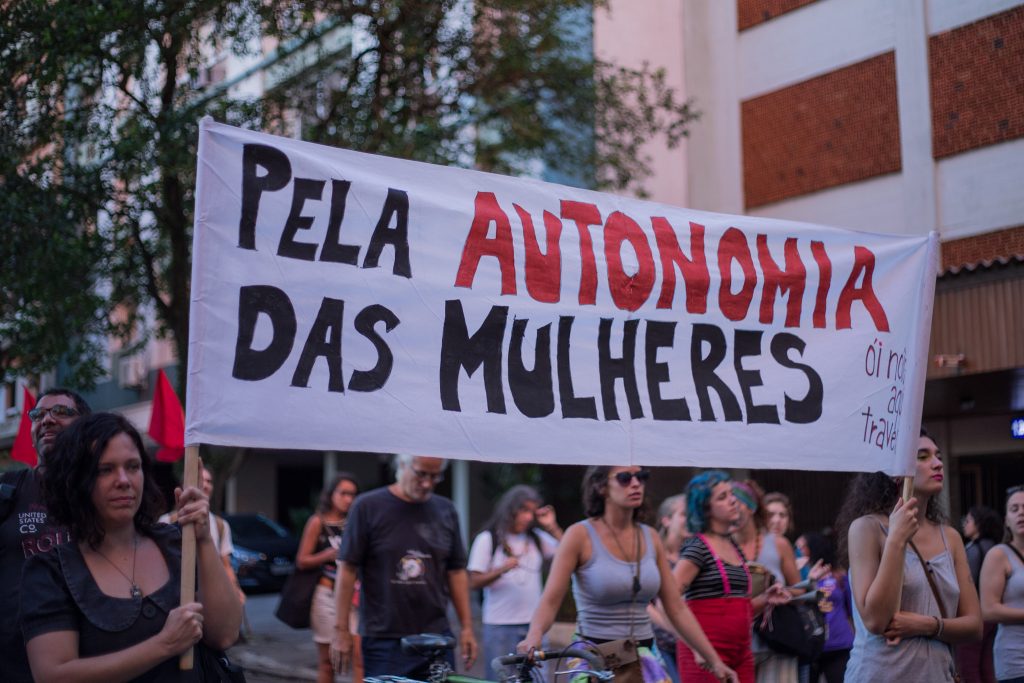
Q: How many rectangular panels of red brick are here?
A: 4